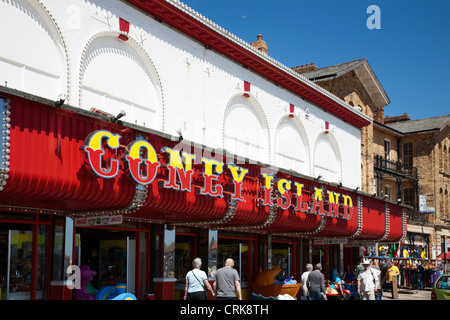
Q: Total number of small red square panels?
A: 4